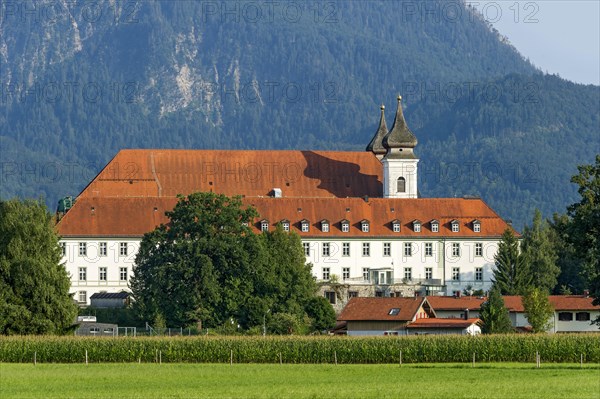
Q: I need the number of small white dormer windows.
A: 11